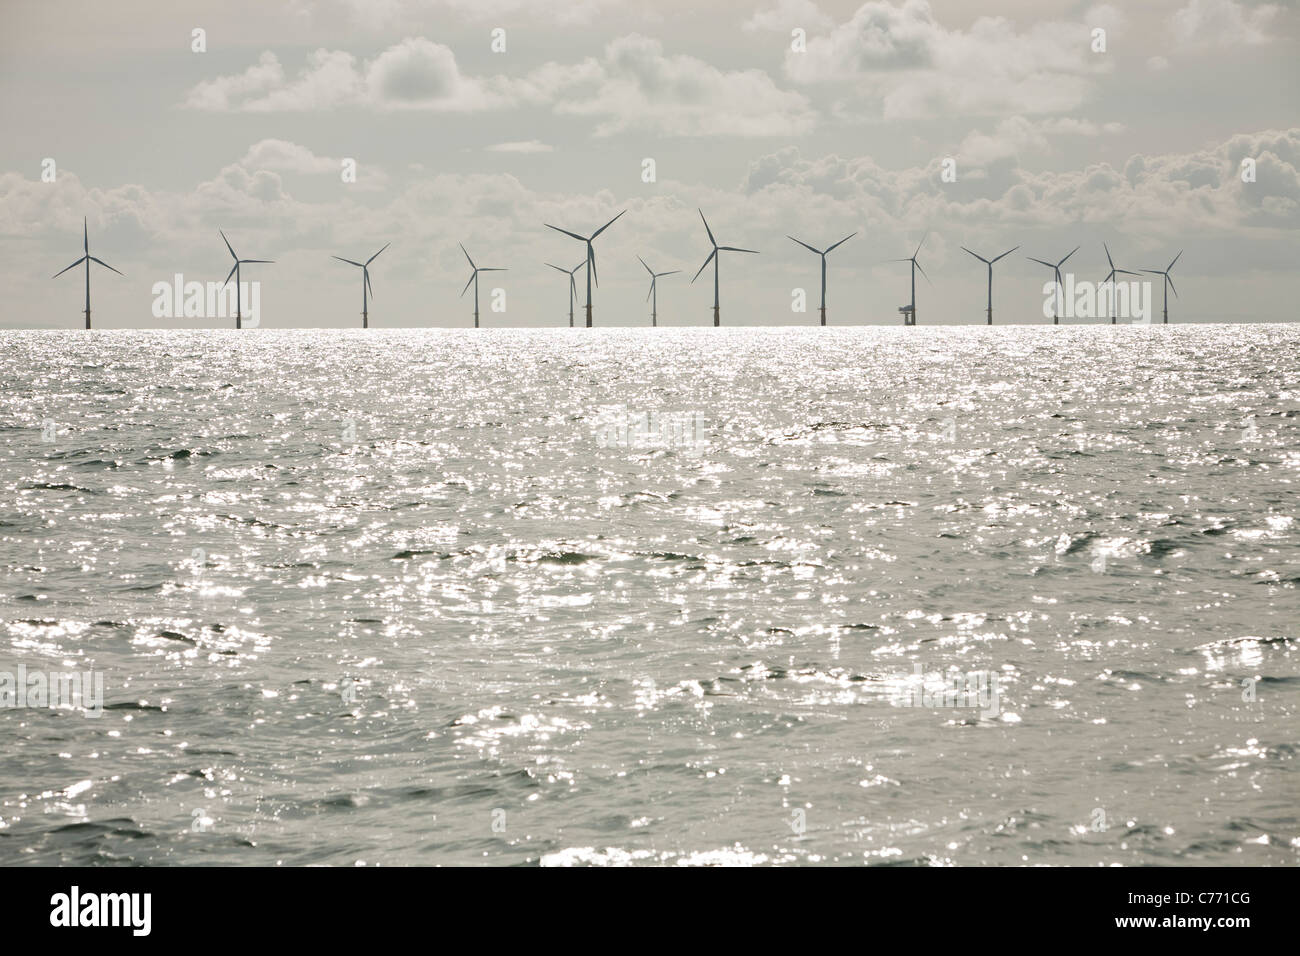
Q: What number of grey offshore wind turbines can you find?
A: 14